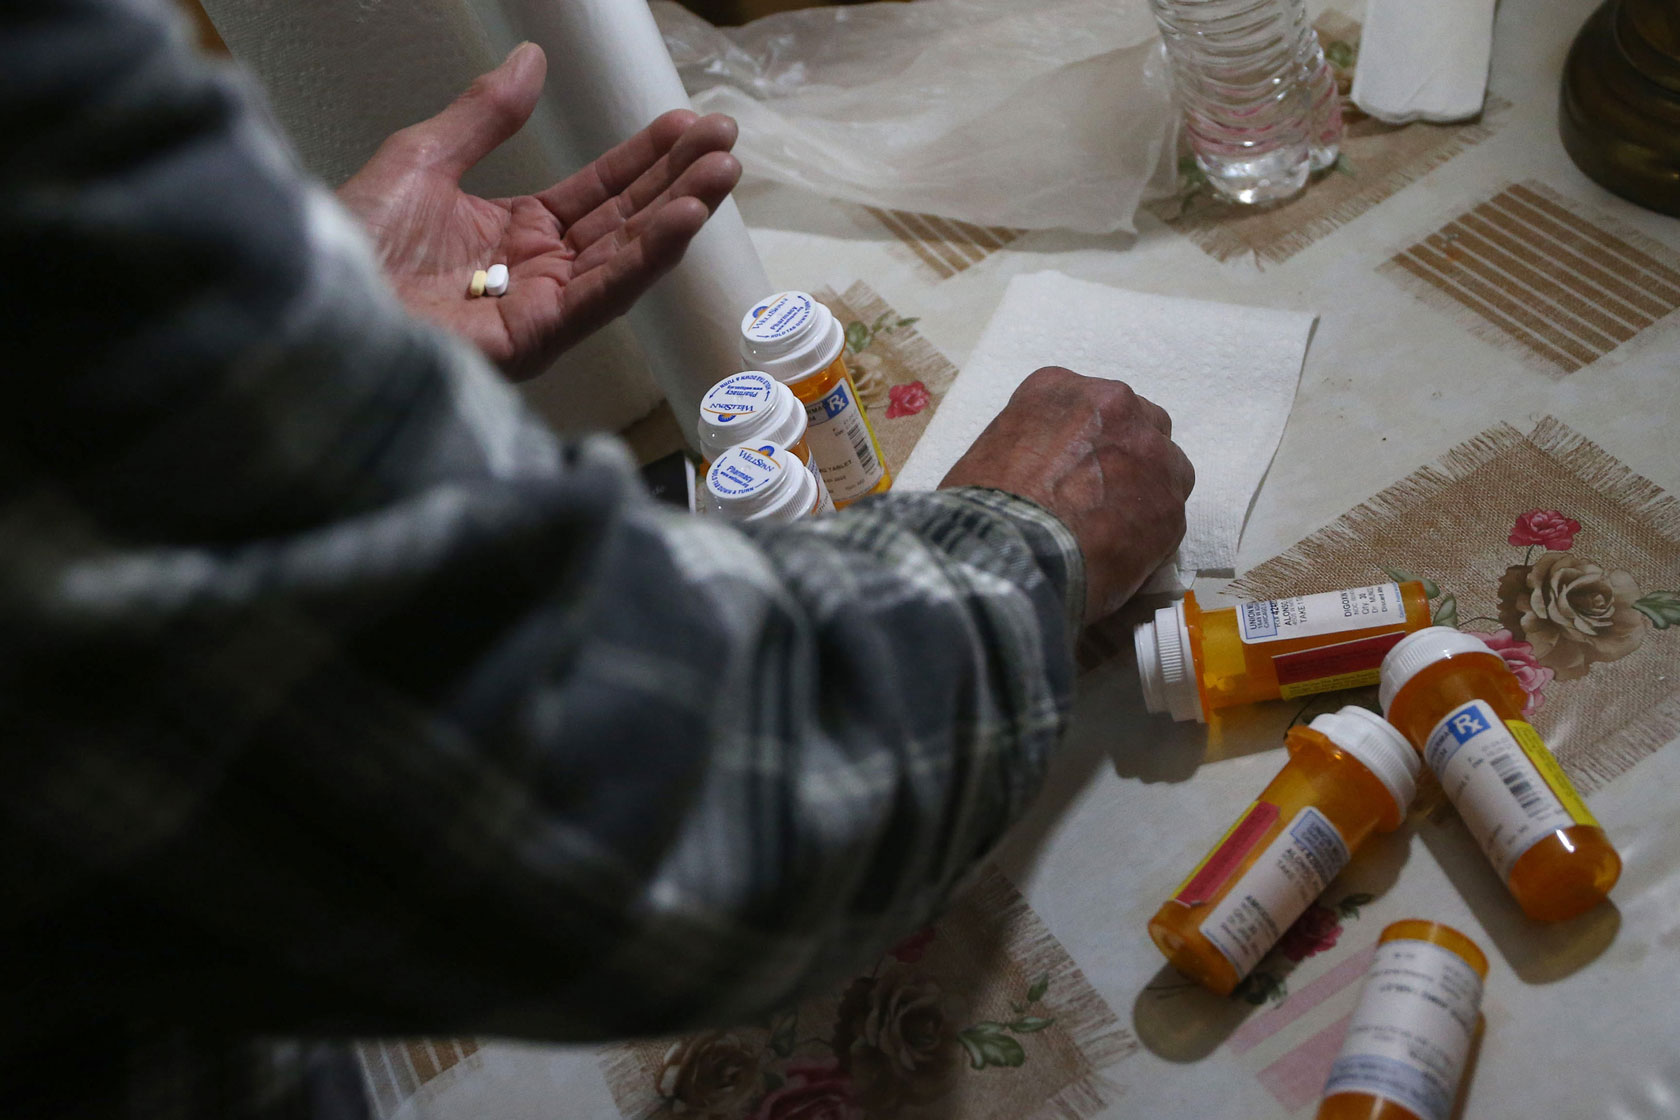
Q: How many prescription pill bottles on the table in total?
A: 7